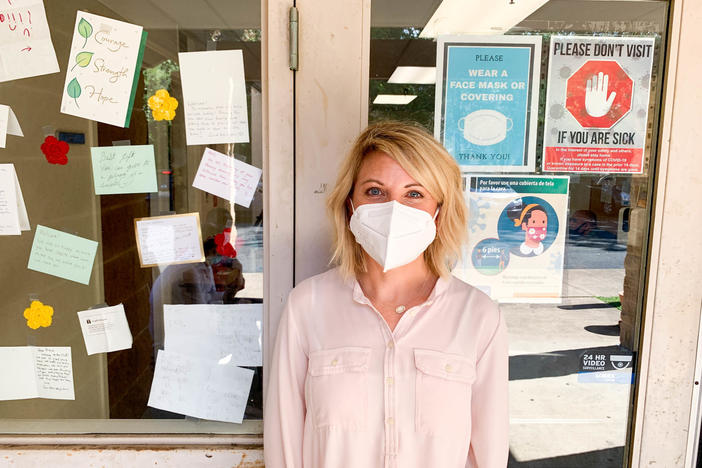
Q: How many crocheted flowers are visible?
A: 4